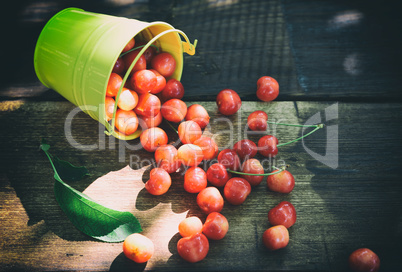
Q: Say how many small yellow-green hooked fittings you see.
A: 2